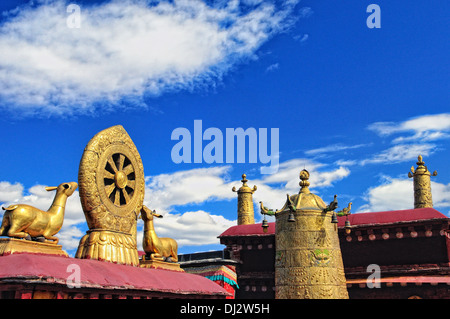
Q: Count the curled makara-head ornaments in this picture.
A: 4